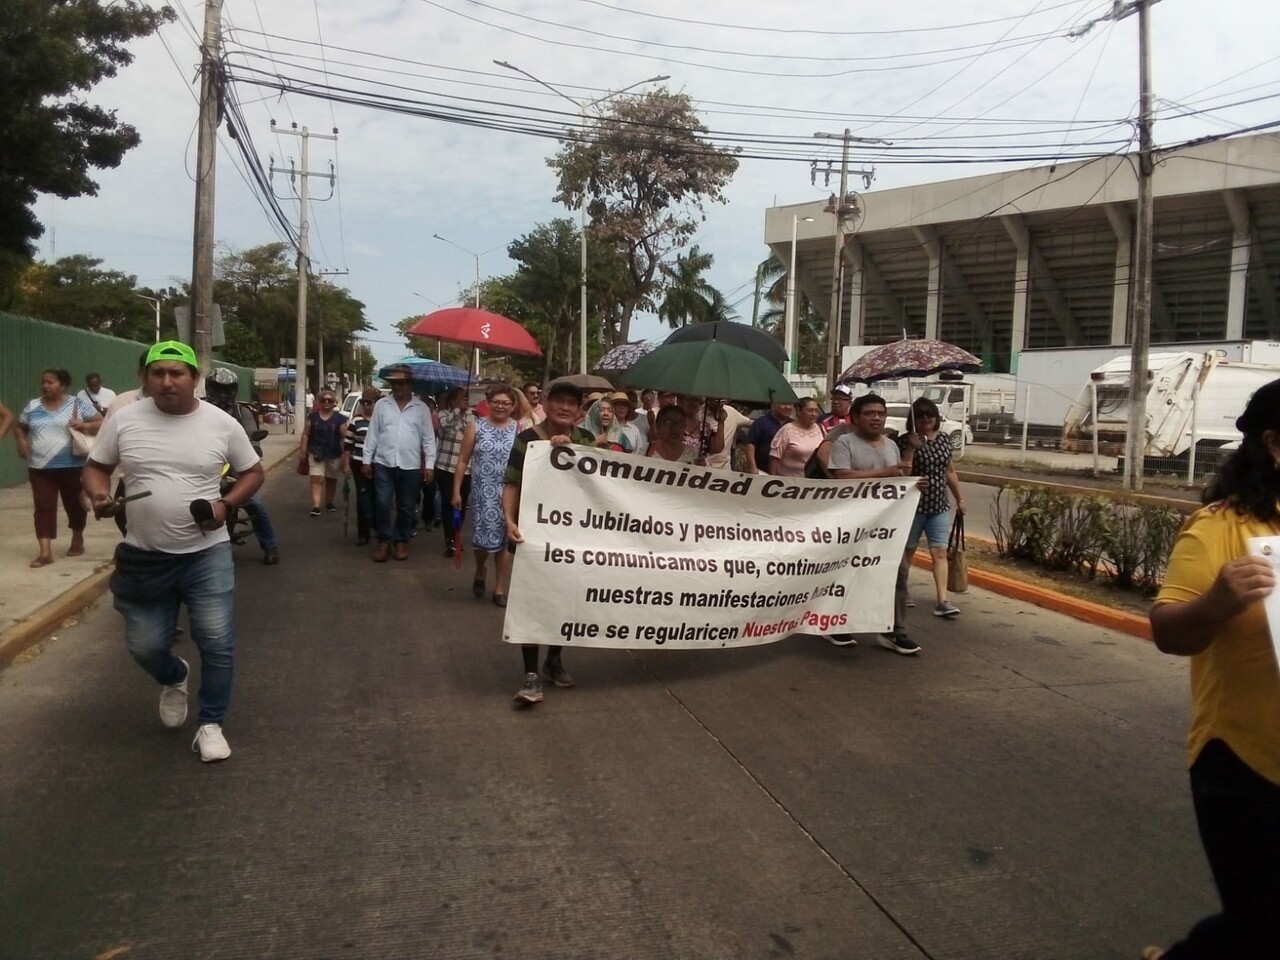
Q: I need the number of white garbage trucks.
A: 1